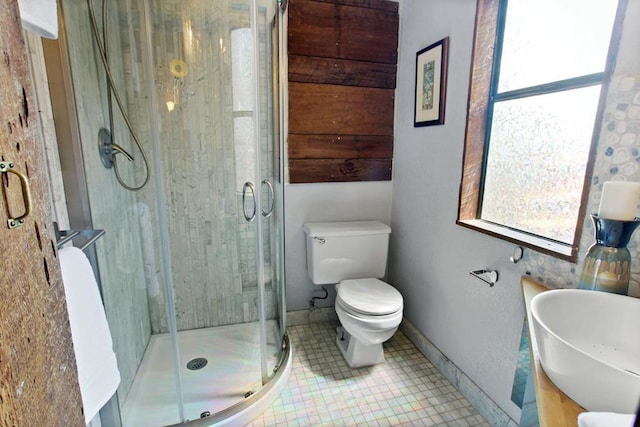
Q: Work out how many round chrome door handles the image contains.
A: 2